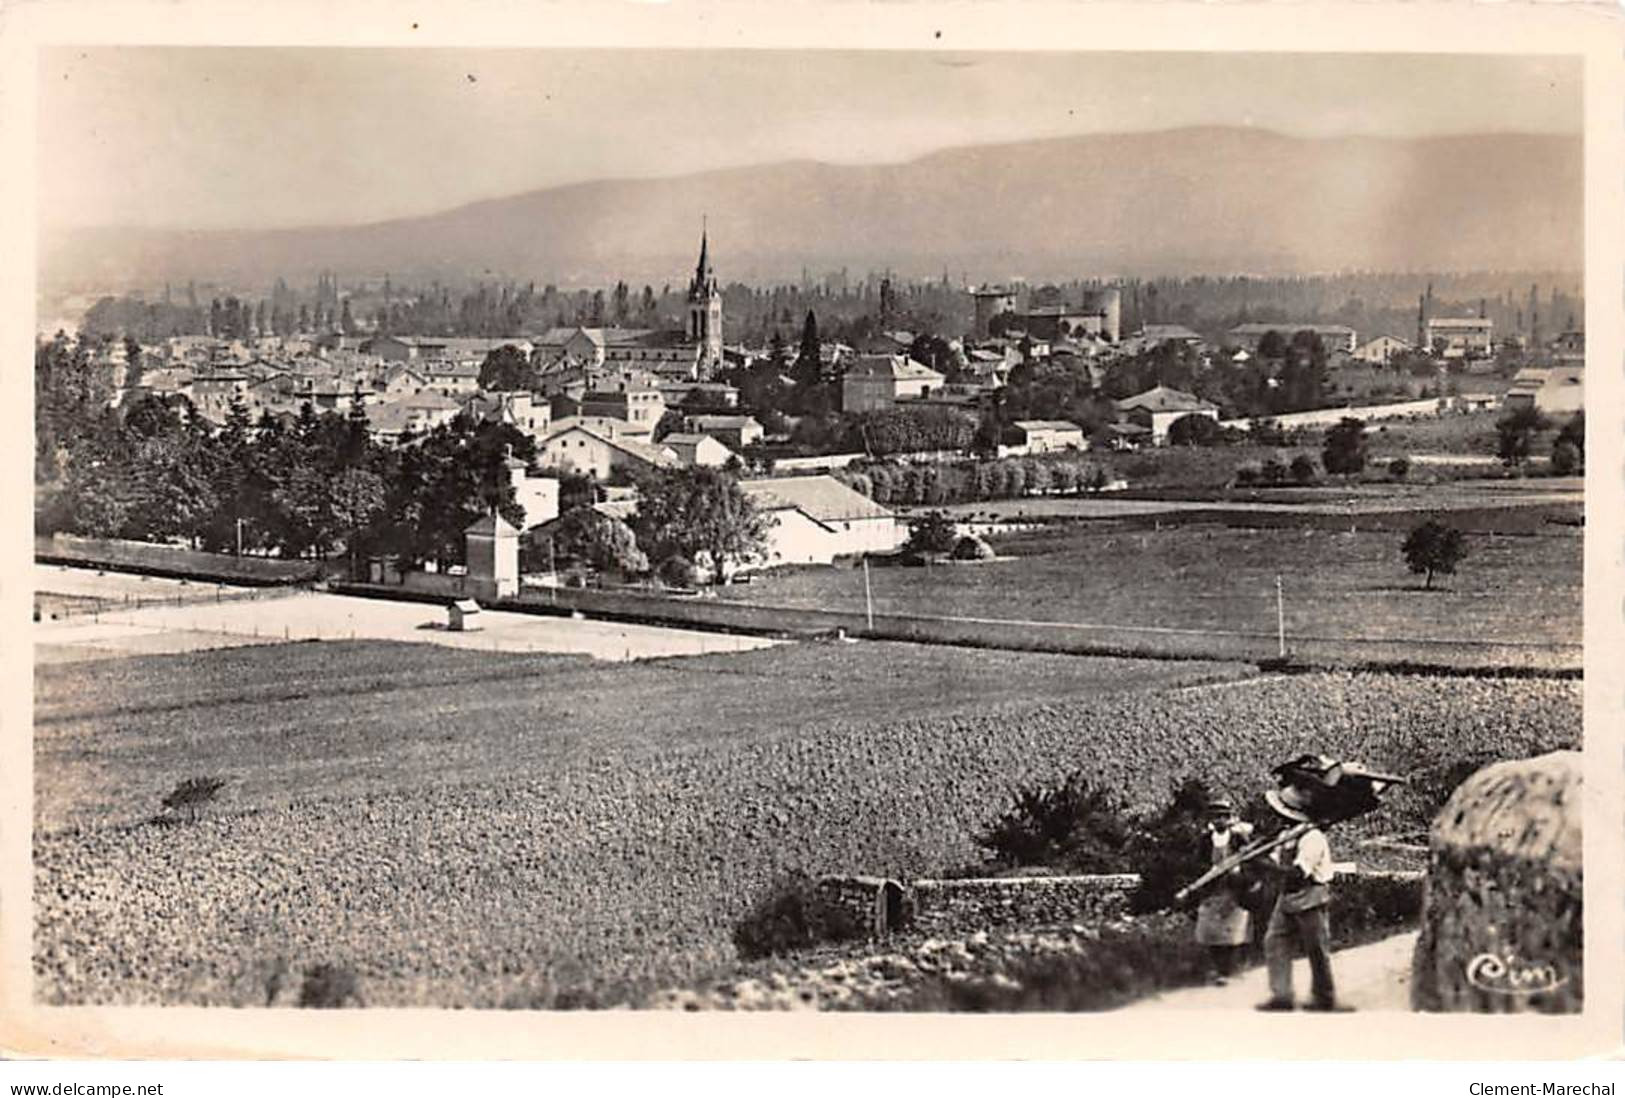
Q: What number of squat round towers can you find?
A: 2